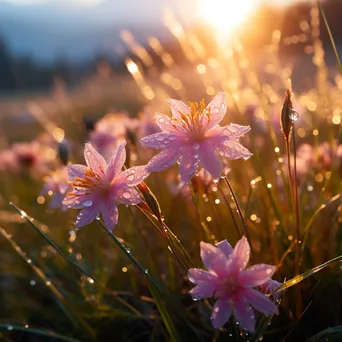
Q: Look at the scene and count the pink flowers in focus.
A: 3